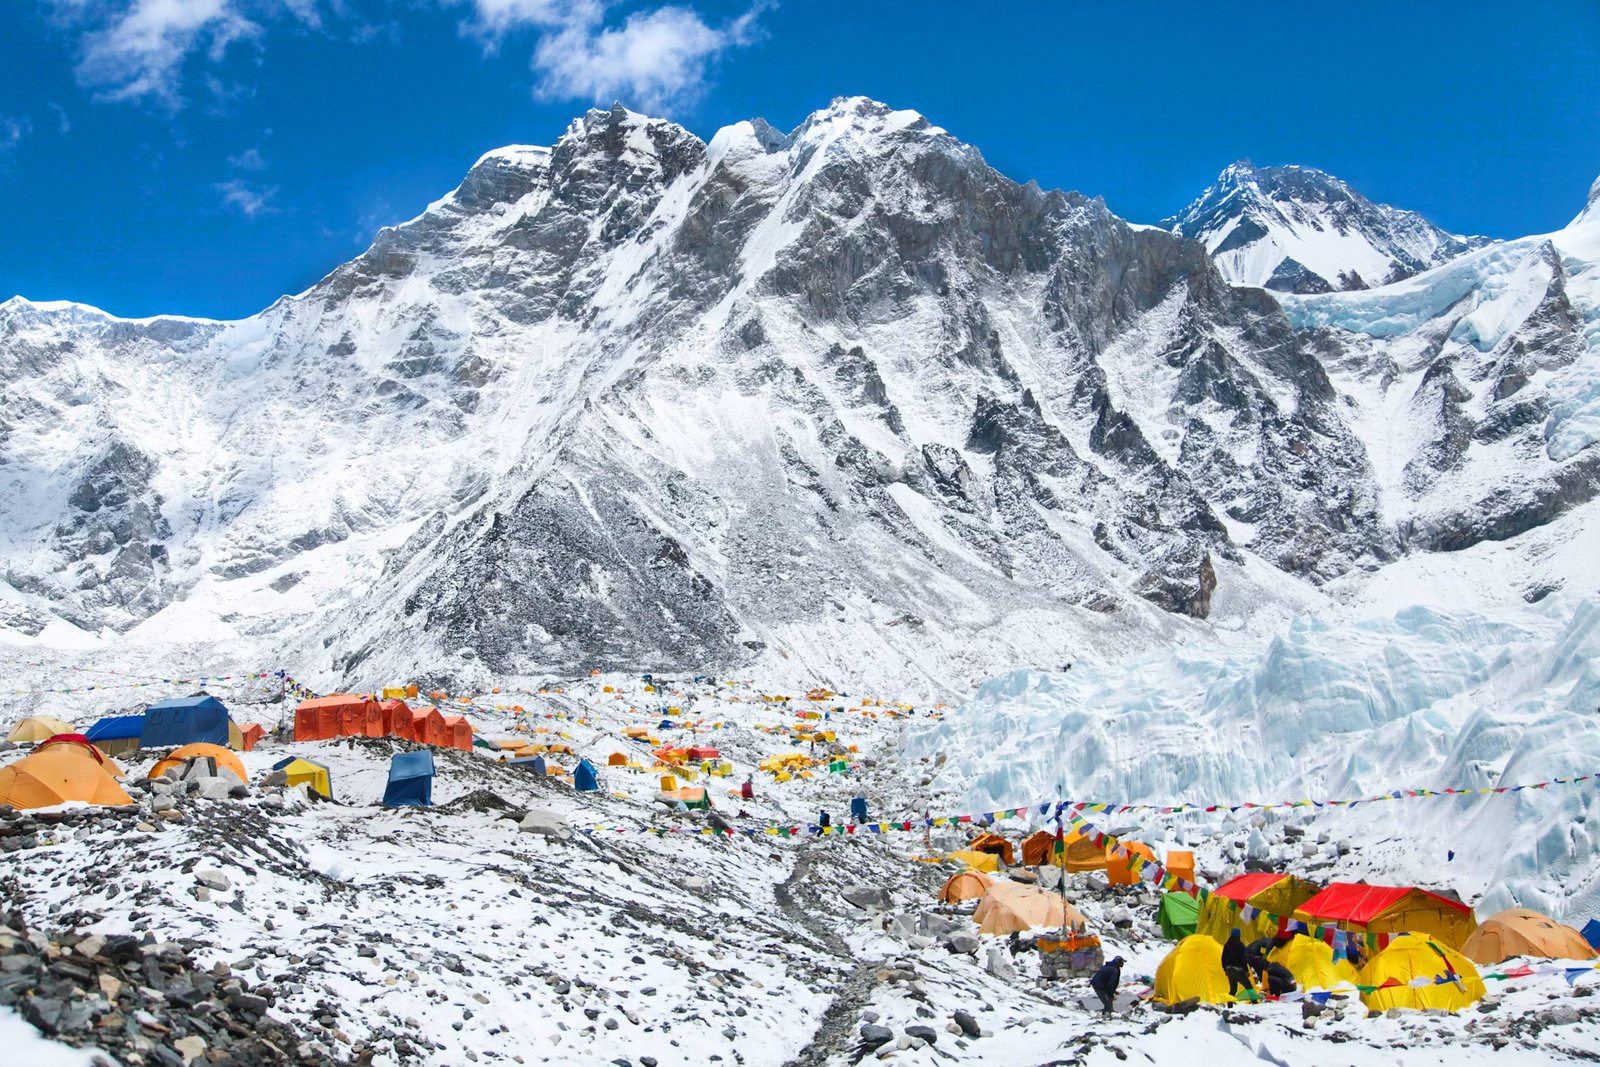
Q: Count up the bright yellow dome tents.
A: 3